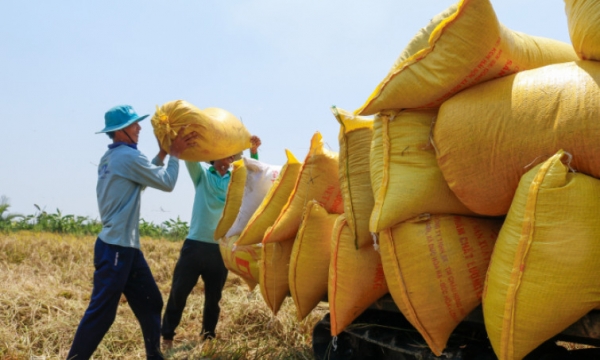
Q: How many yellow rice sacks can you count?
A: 15